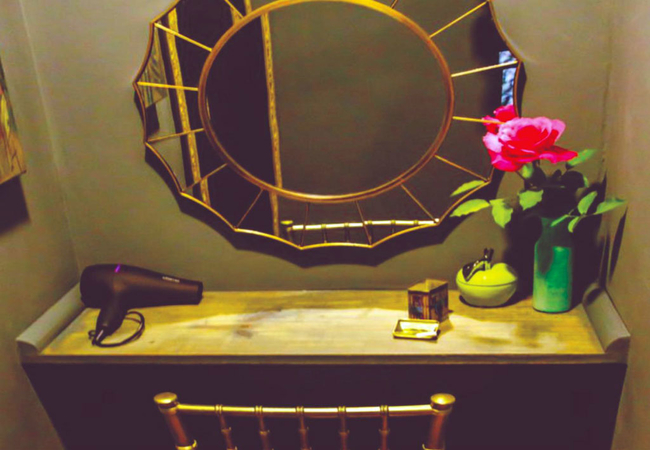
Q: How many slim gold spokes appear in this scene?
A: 14